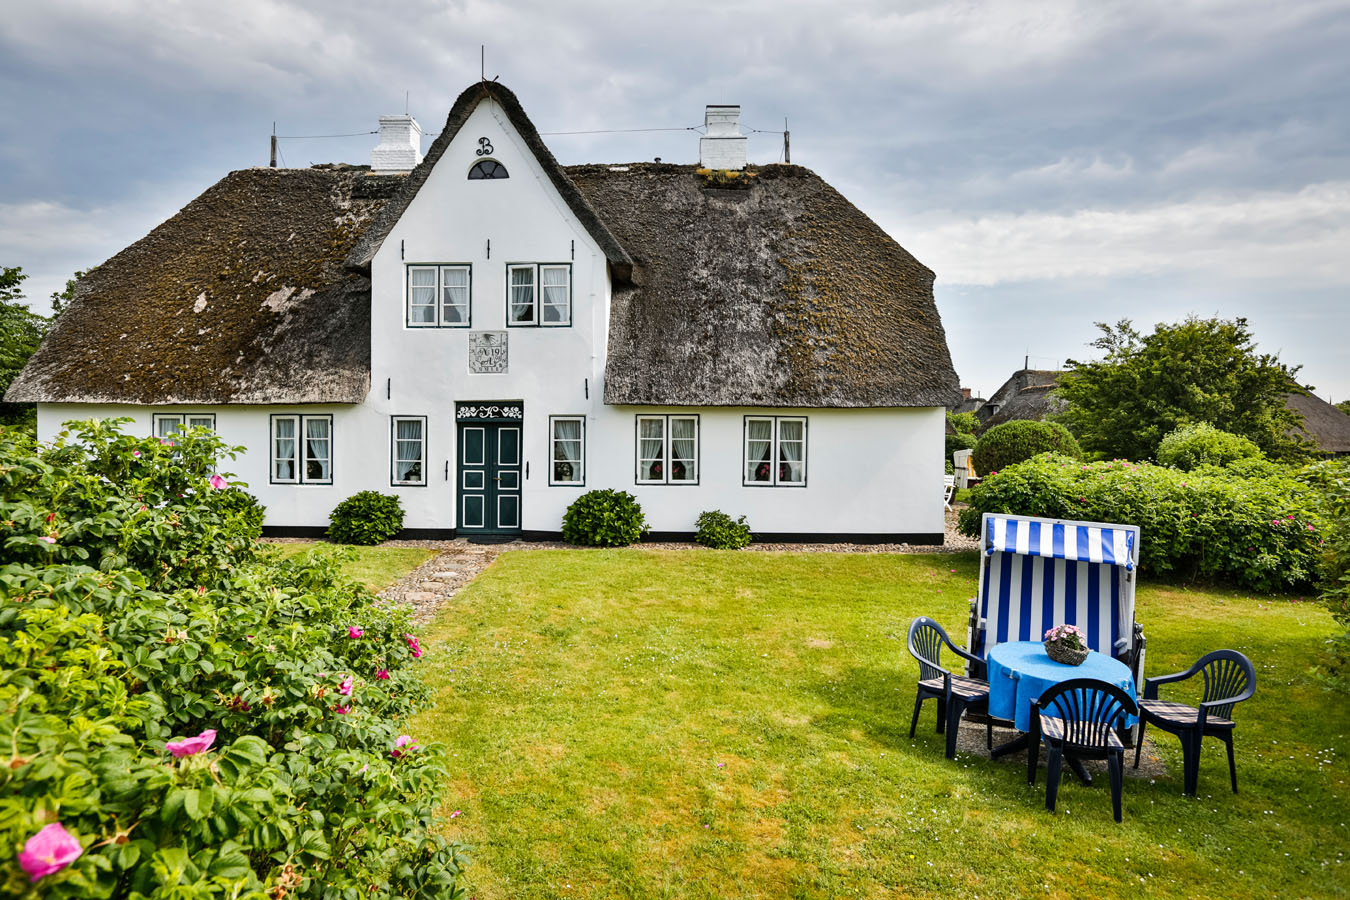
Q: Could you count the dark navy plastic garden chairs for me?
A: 3